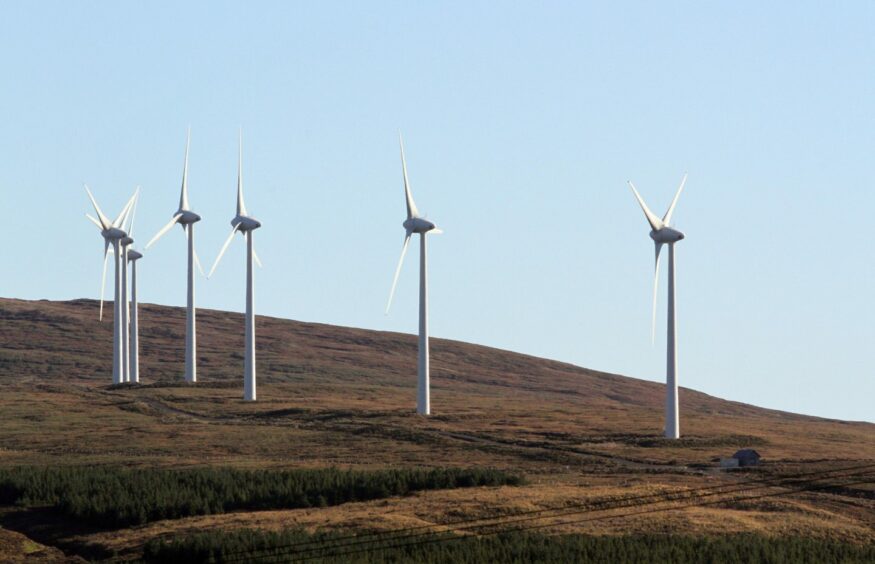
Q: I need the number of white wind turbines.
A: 7